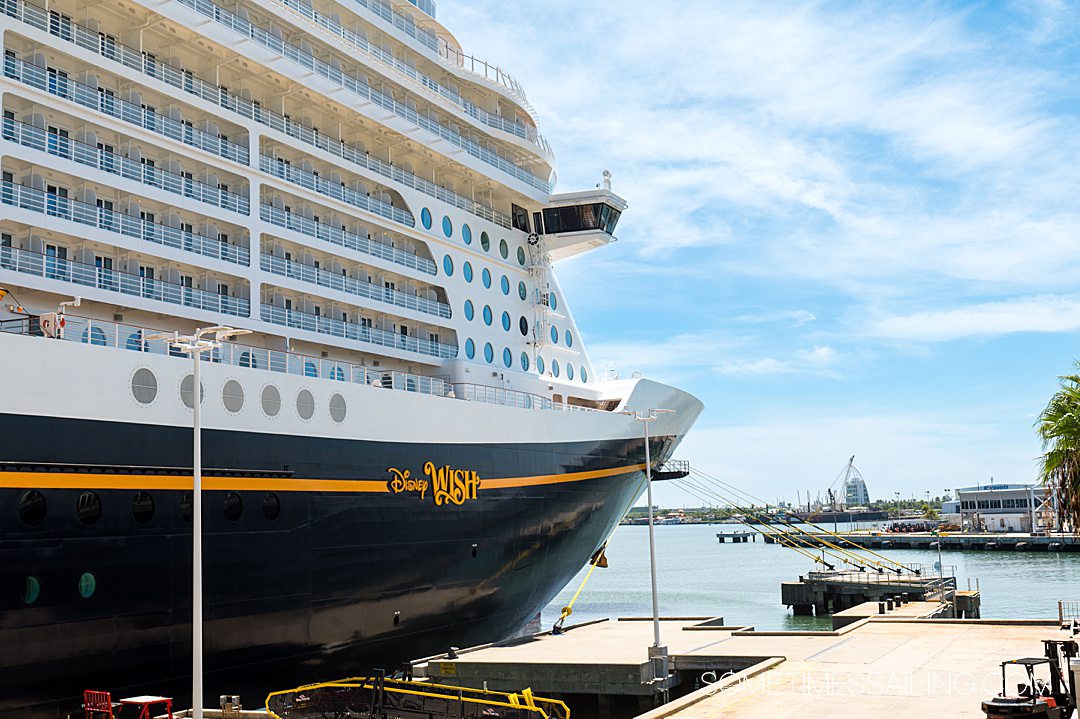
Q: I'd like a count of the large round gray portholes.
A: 6